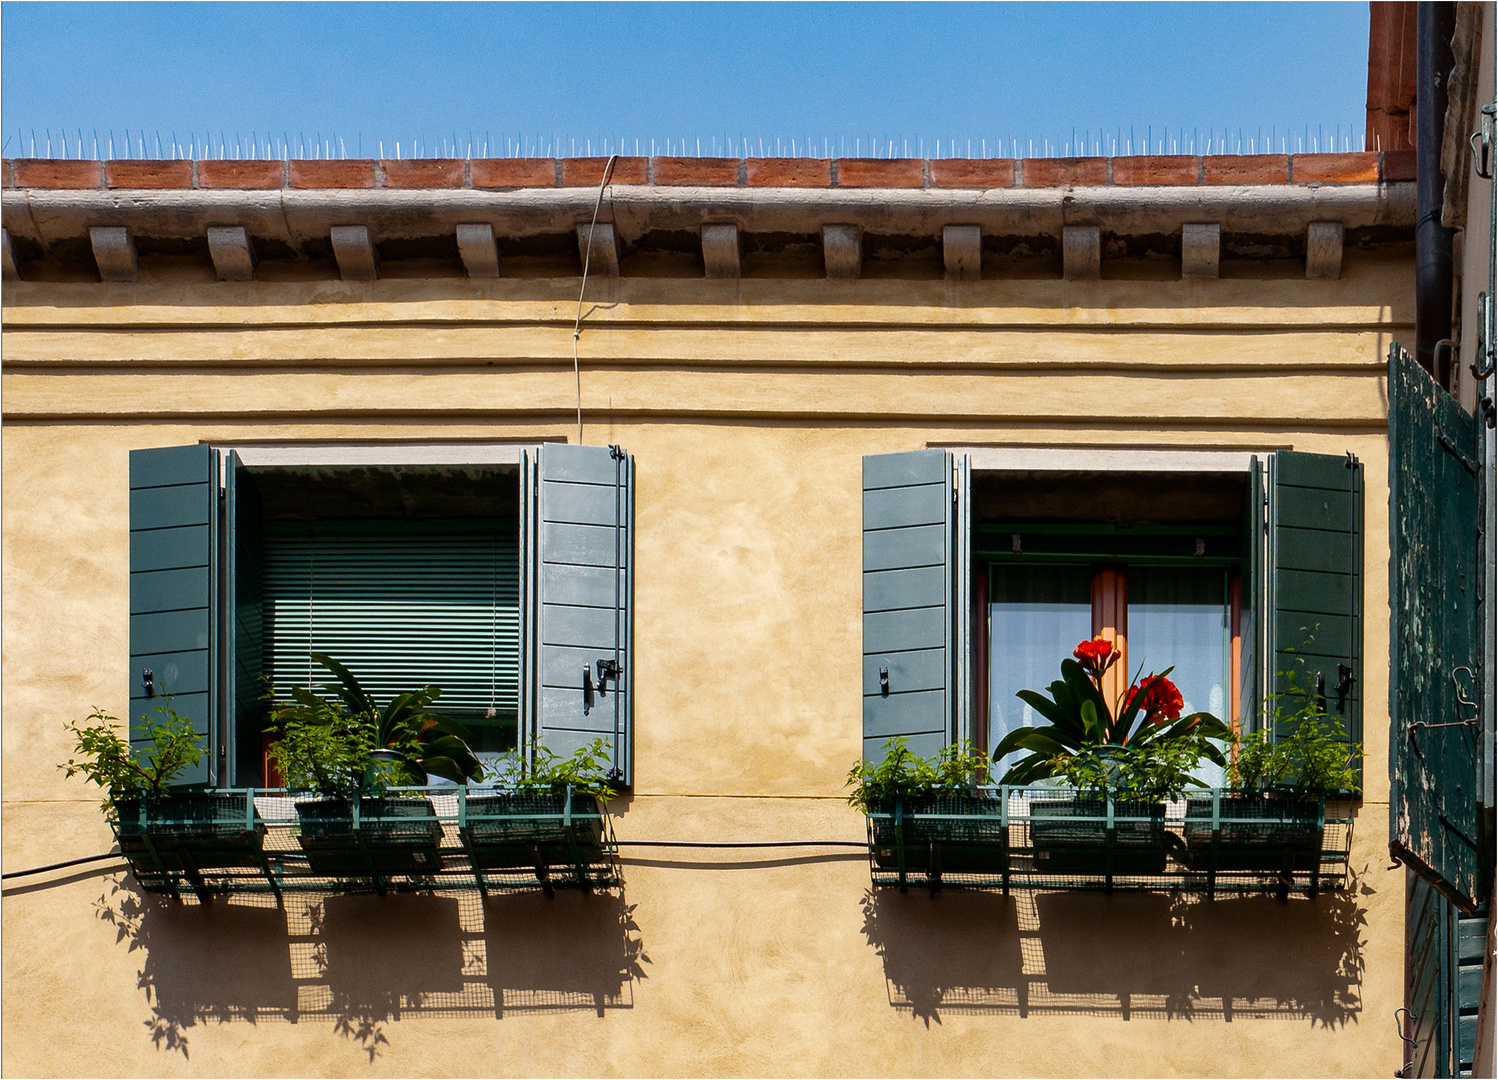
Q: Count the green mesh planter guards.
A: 2